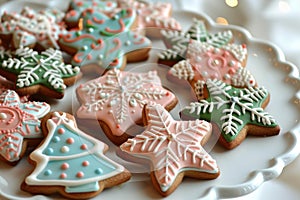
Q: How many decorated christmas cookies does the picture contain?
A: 12